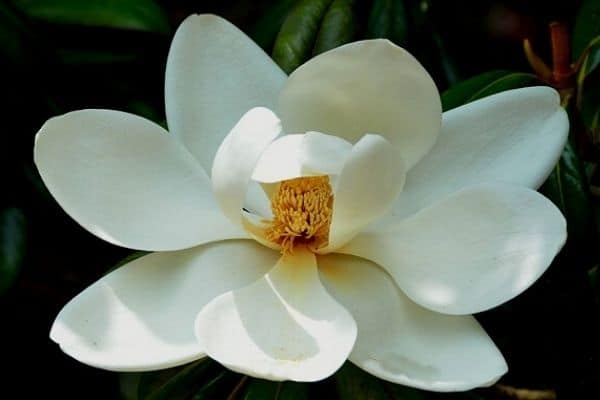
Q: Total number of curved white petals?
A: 11